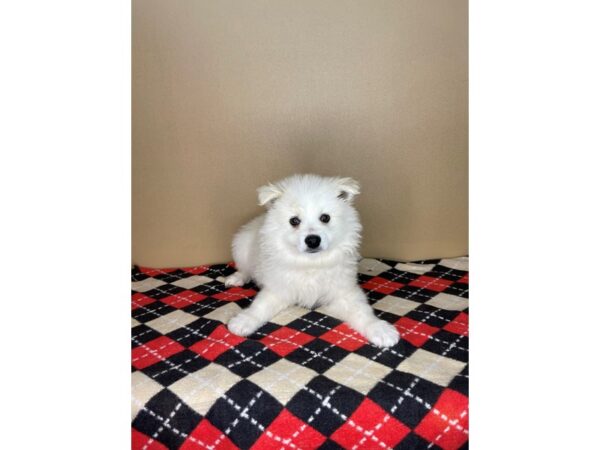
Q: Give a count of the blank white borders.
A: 2